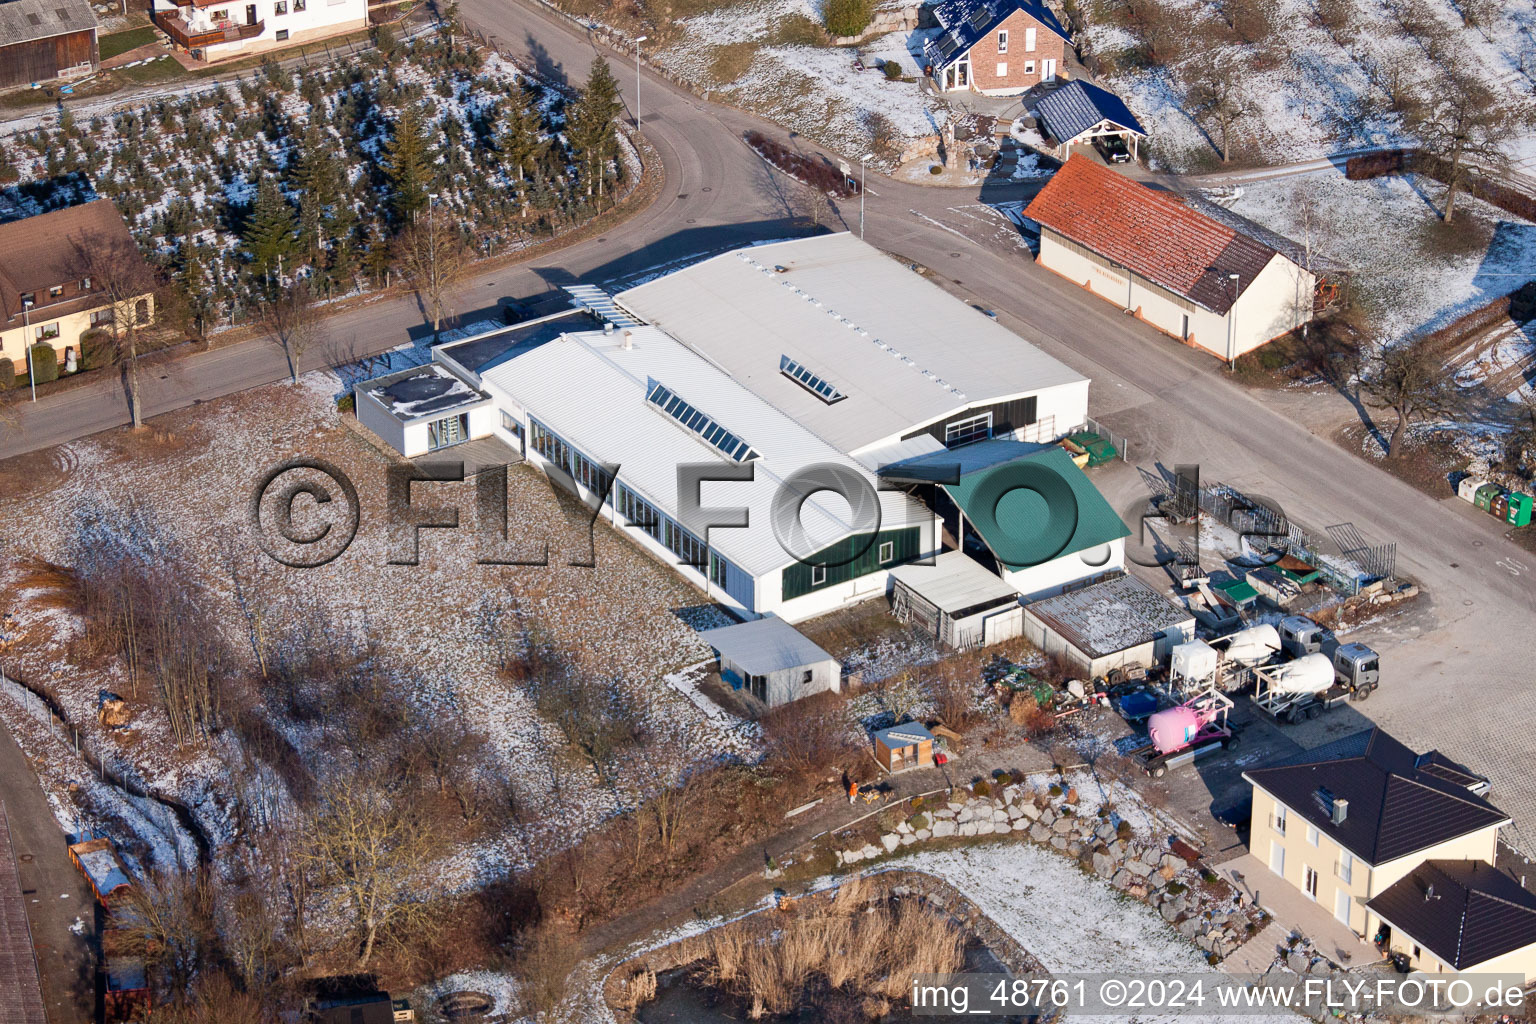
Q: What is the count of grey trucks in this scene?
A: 2